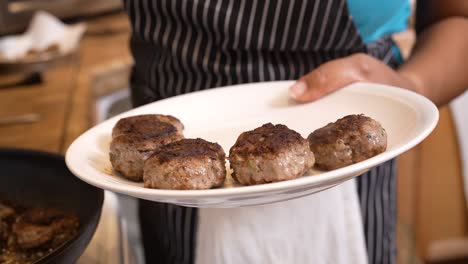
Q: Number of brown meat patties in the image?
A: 4